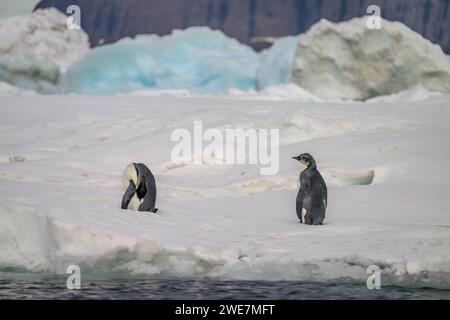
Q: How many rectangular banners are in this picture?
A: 1